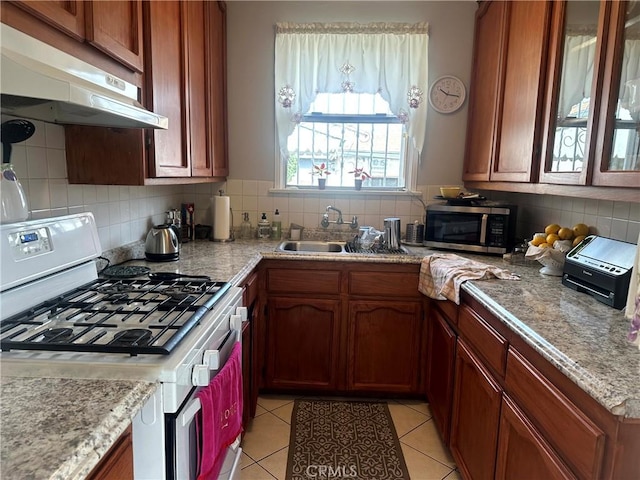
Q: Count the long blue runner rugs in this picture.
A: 0